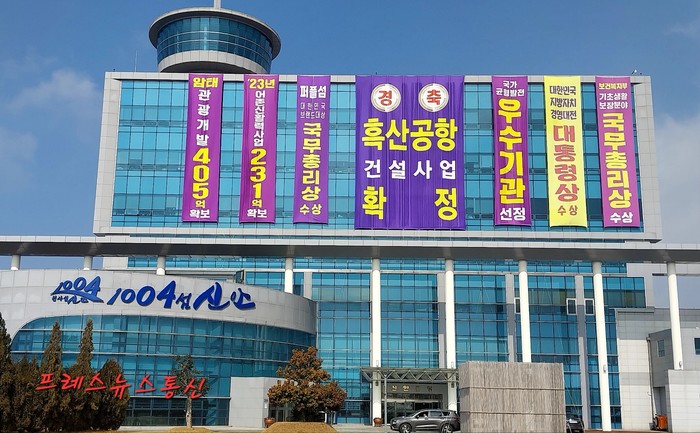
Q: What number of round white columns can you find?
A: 9